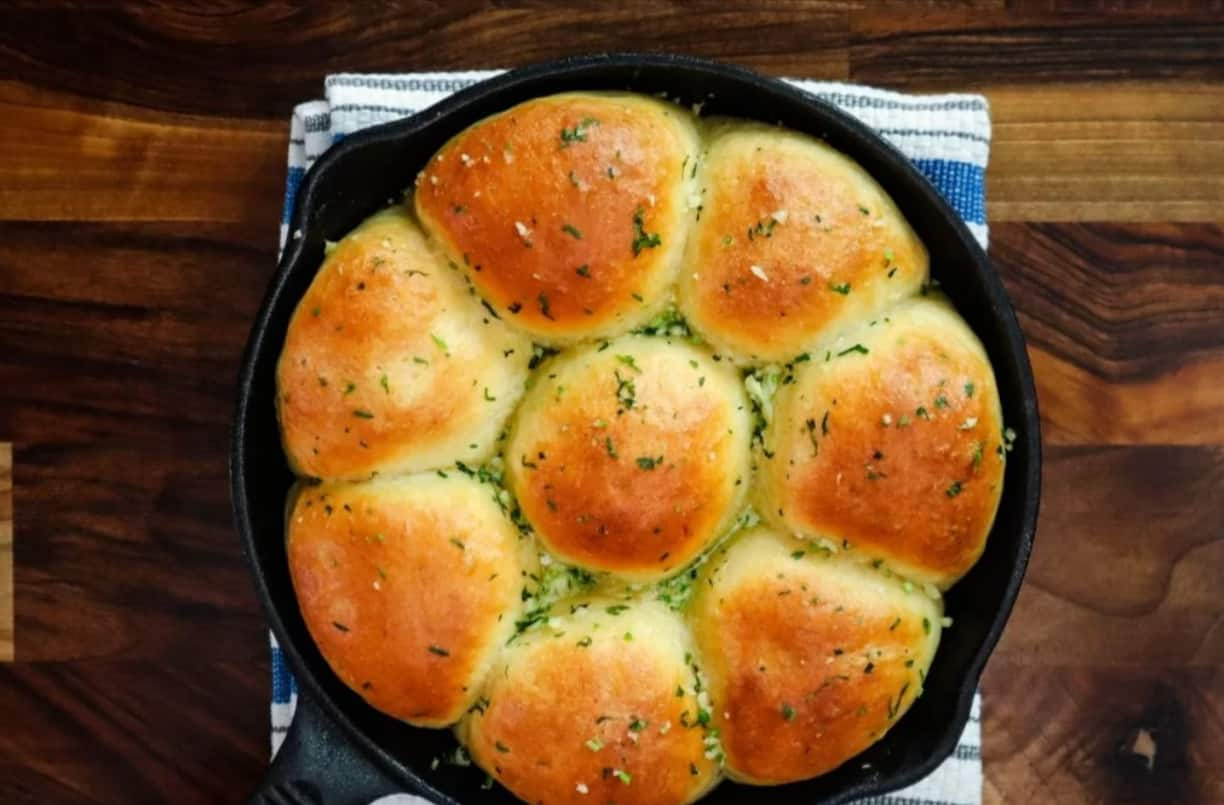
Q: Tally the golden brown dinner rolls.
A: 8